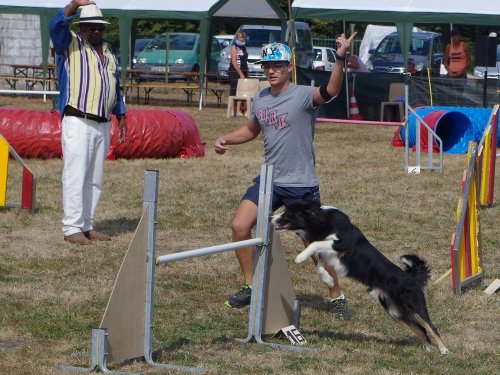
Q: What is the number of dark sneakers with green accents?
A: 2